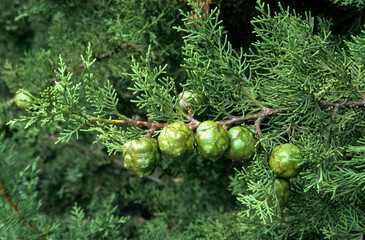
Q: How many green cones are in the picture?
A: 8